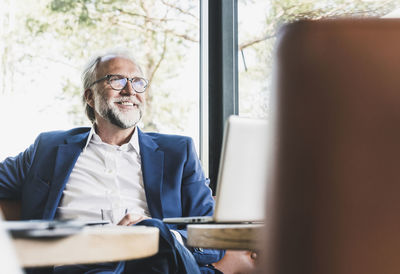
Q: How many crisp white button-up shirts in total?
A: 1